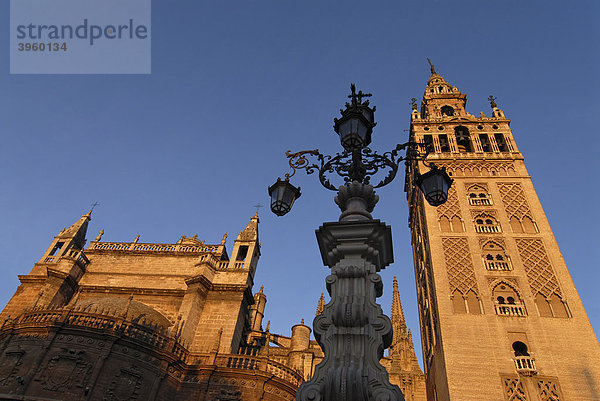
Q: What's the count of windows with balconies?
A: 5